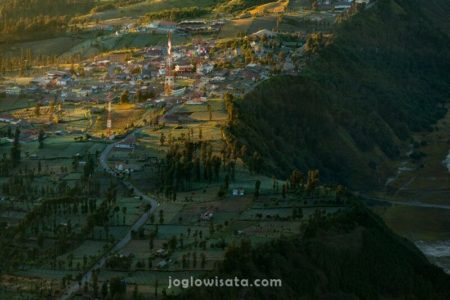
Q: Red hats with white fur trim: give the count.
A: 0